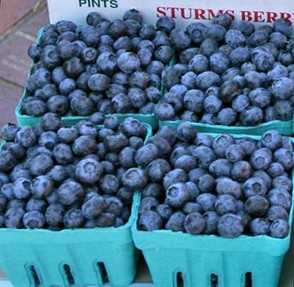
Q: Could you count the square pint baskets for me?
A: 4